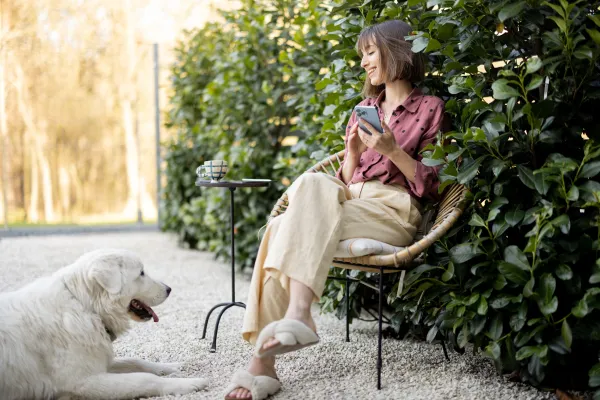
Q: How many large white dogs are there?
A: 1